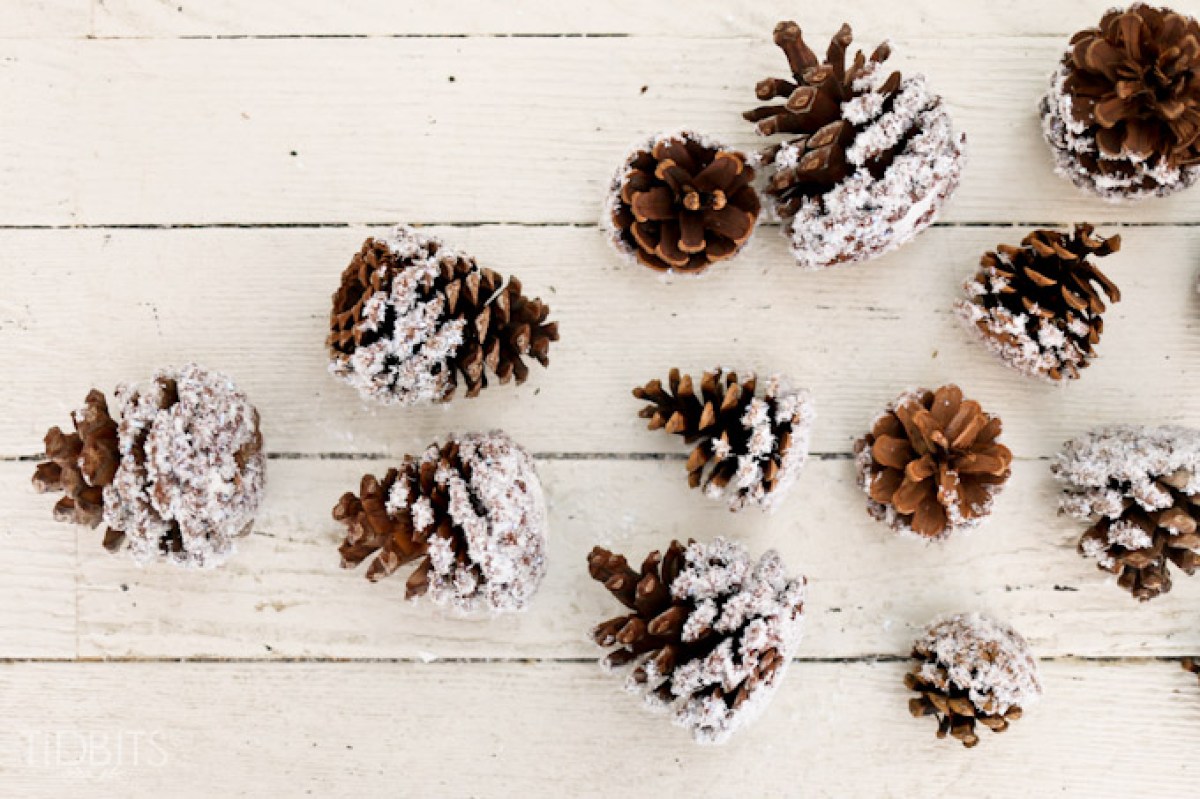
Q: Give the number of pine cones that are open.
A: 12